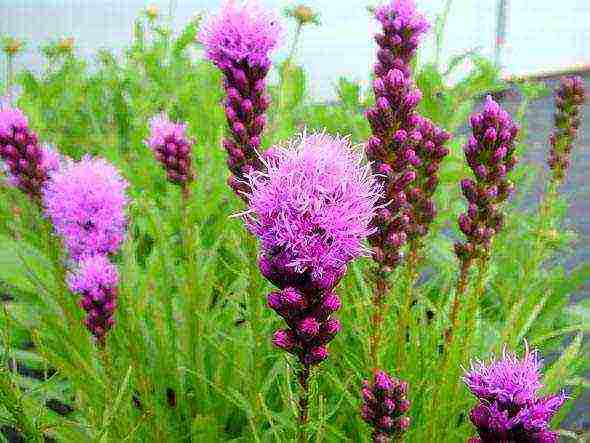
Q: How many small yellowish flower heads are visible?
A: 4